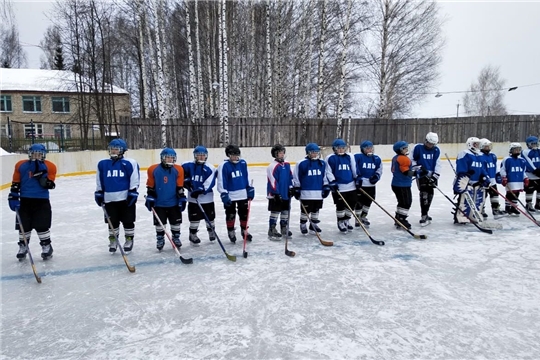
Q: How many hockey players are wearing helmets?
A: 15